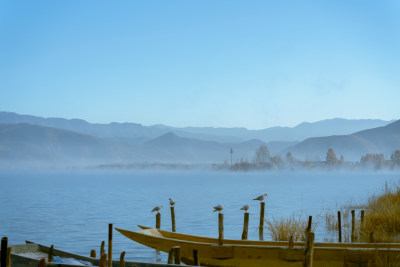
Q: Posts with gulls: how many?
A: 5